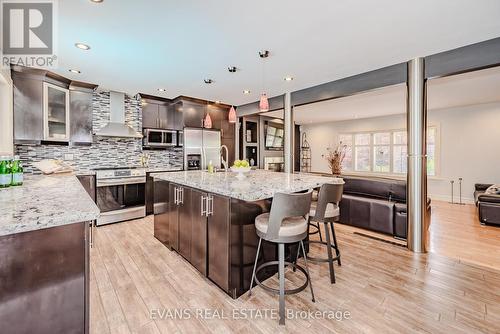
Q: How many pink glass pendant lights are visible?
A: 3